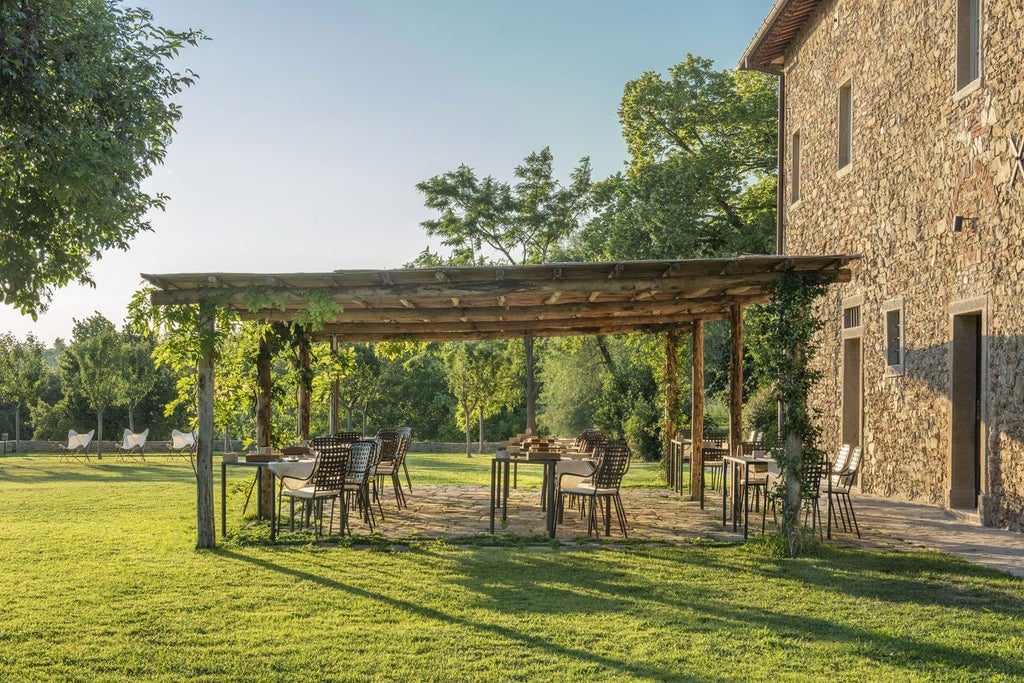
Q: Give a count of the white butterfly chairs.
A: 3